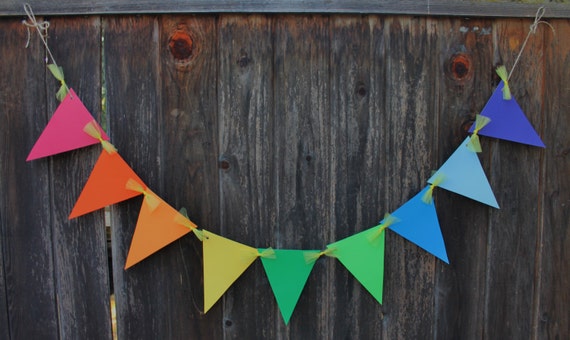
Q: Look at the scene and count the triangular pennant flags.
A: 9